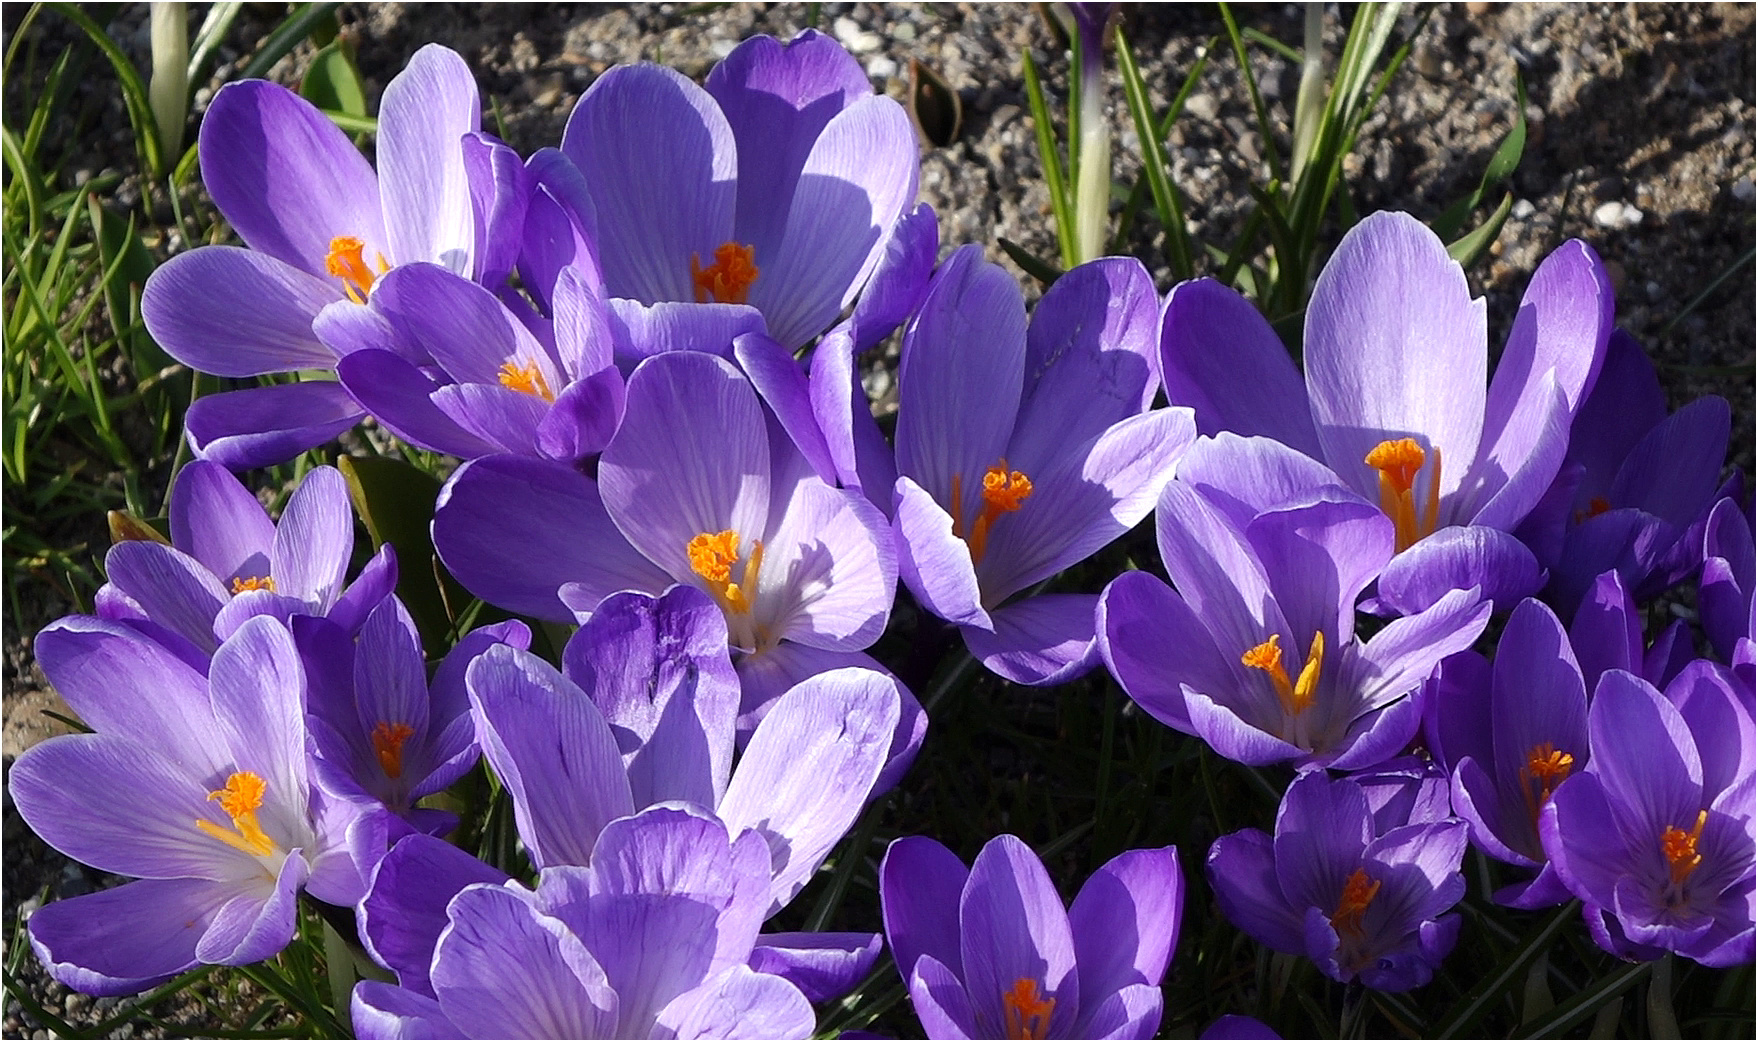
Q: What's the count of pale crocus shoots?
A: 3